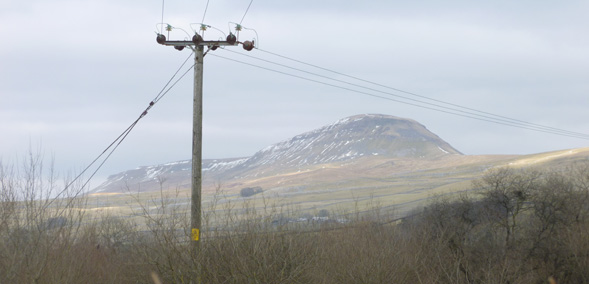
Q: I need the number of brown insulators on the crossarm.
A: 6